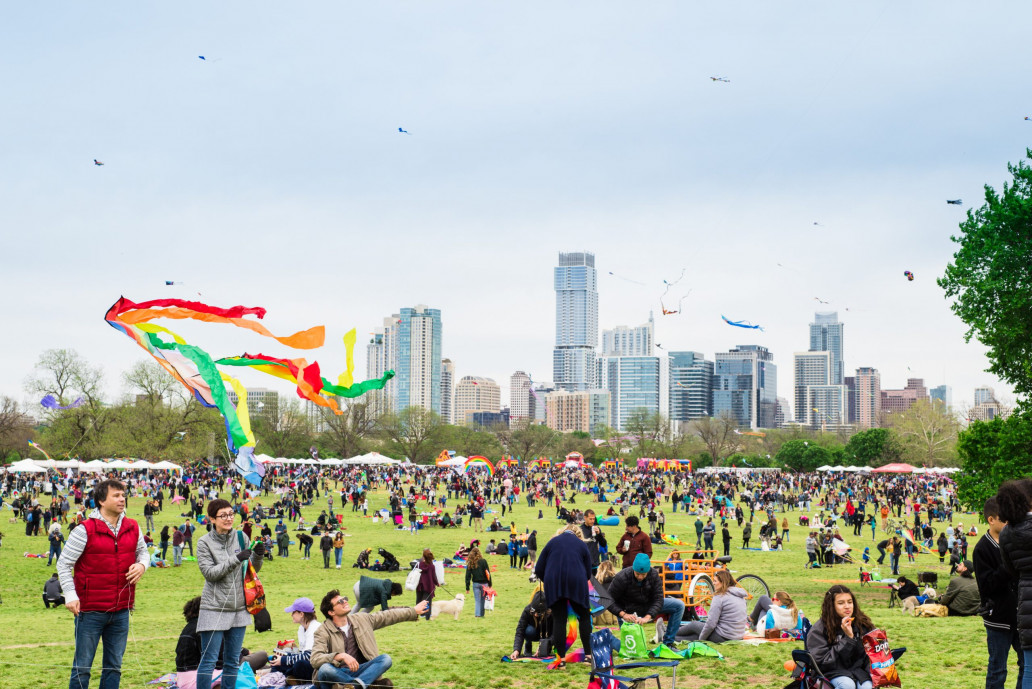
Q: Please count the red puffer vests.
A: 1